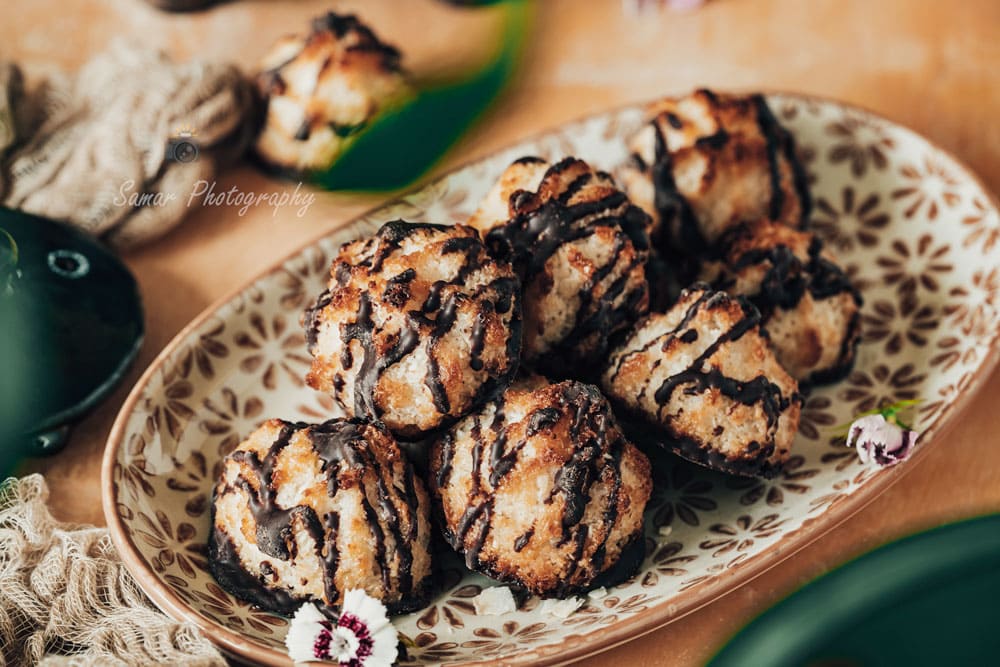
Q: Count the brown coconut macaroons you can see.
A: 8